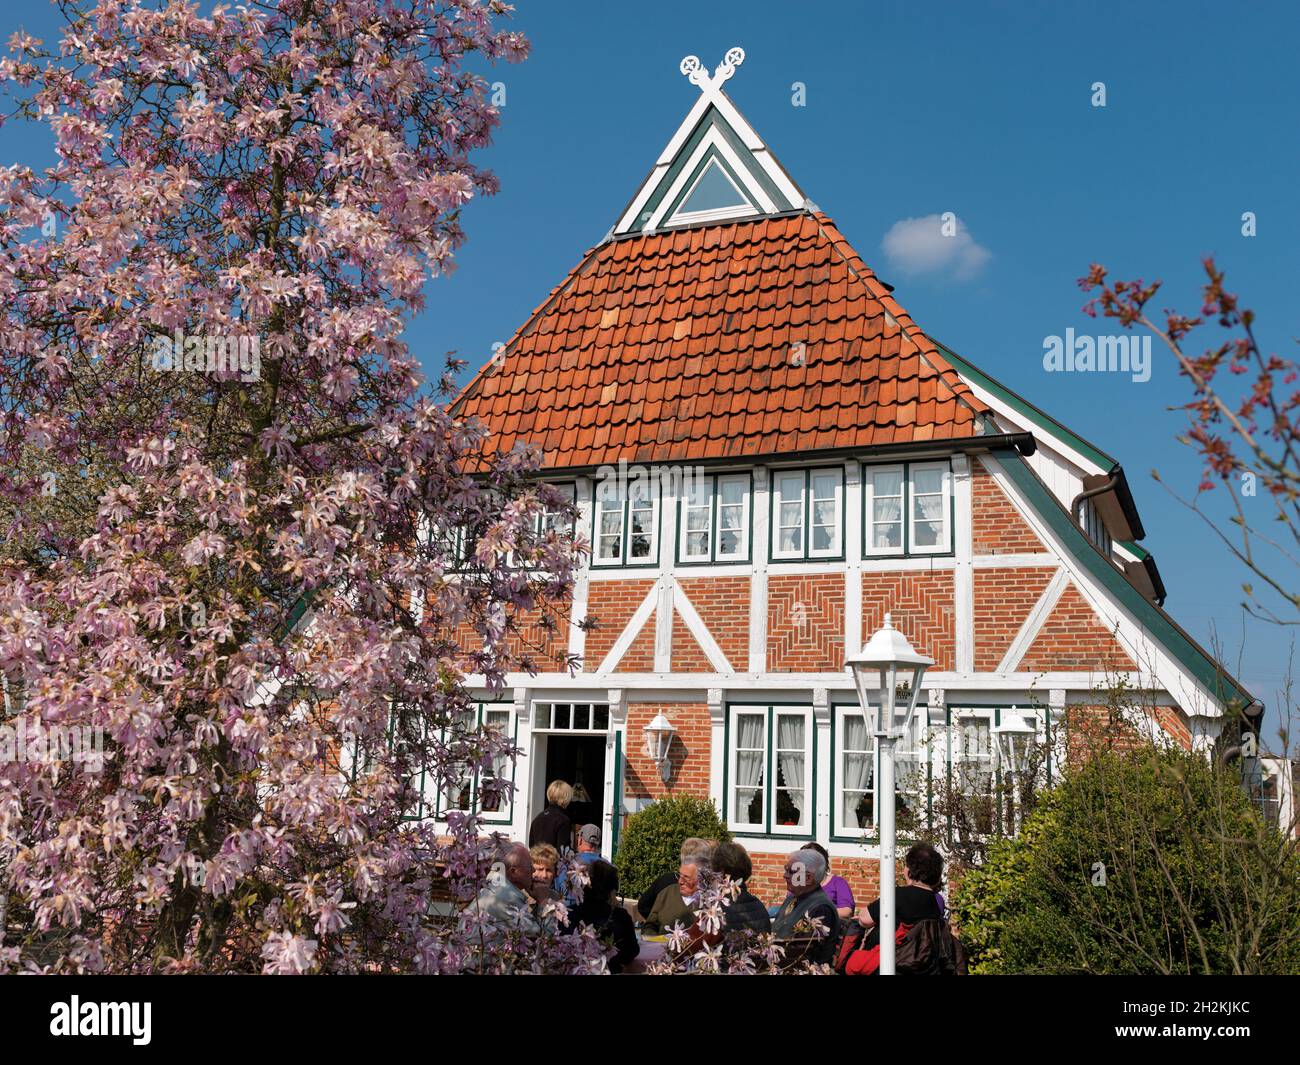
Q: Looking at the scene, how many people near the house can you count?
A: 11